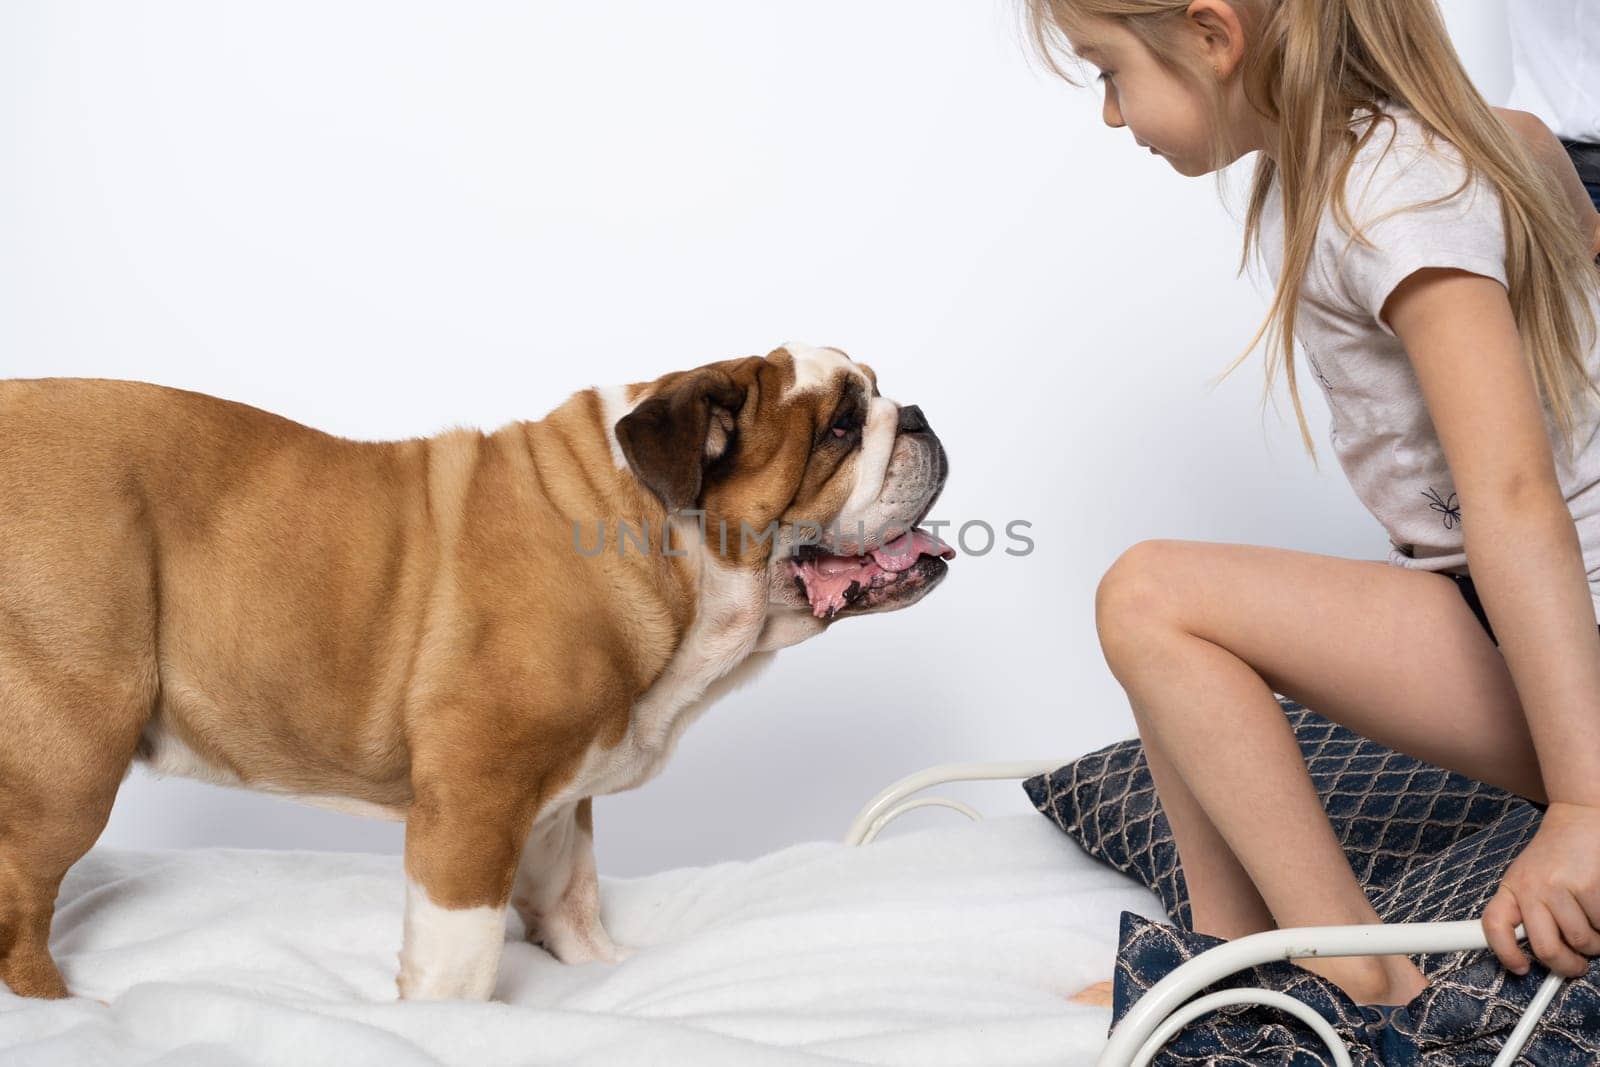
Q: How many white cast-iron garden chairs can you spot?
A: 0